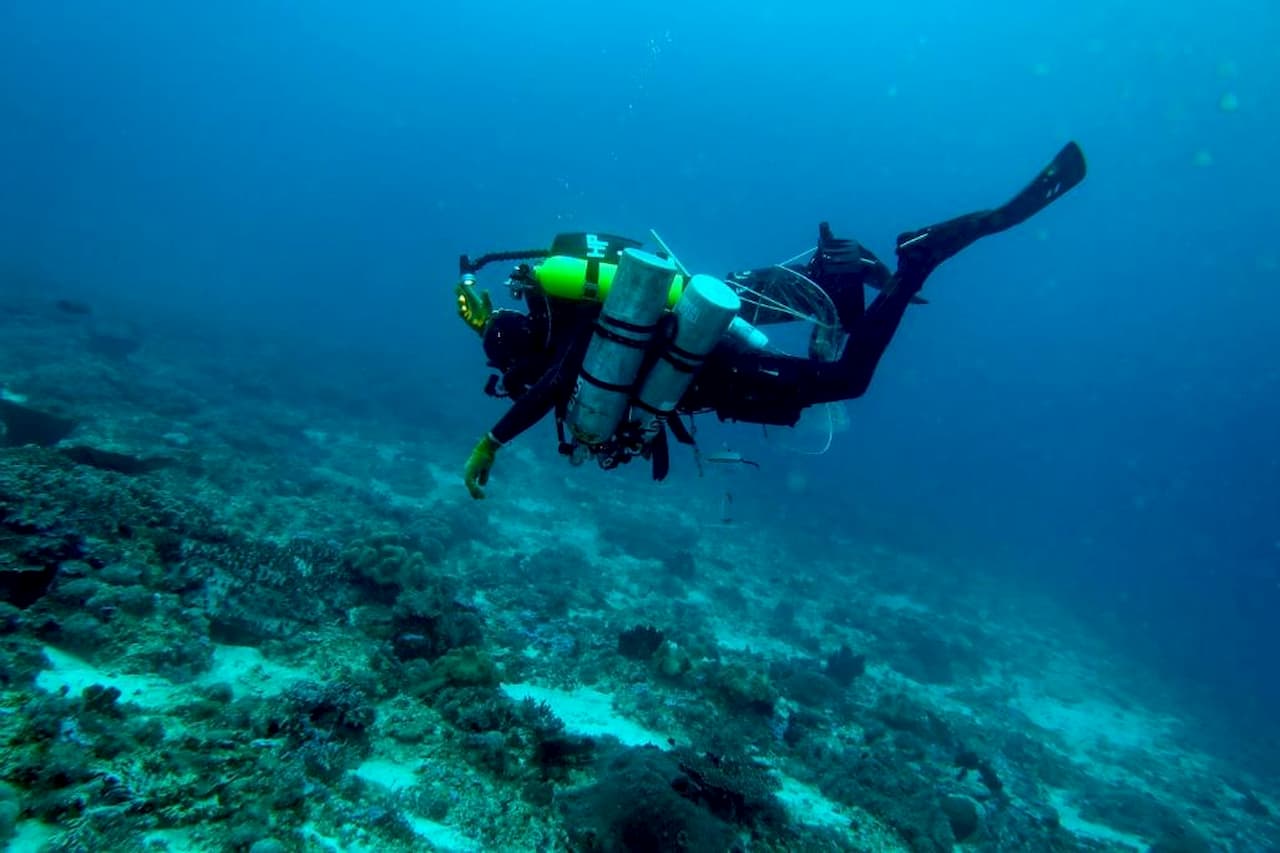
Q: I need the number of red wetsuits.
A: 0